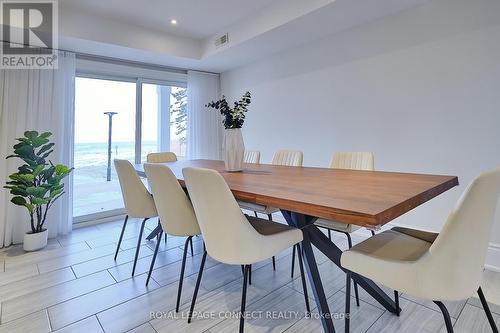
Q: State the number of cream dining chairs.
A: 8